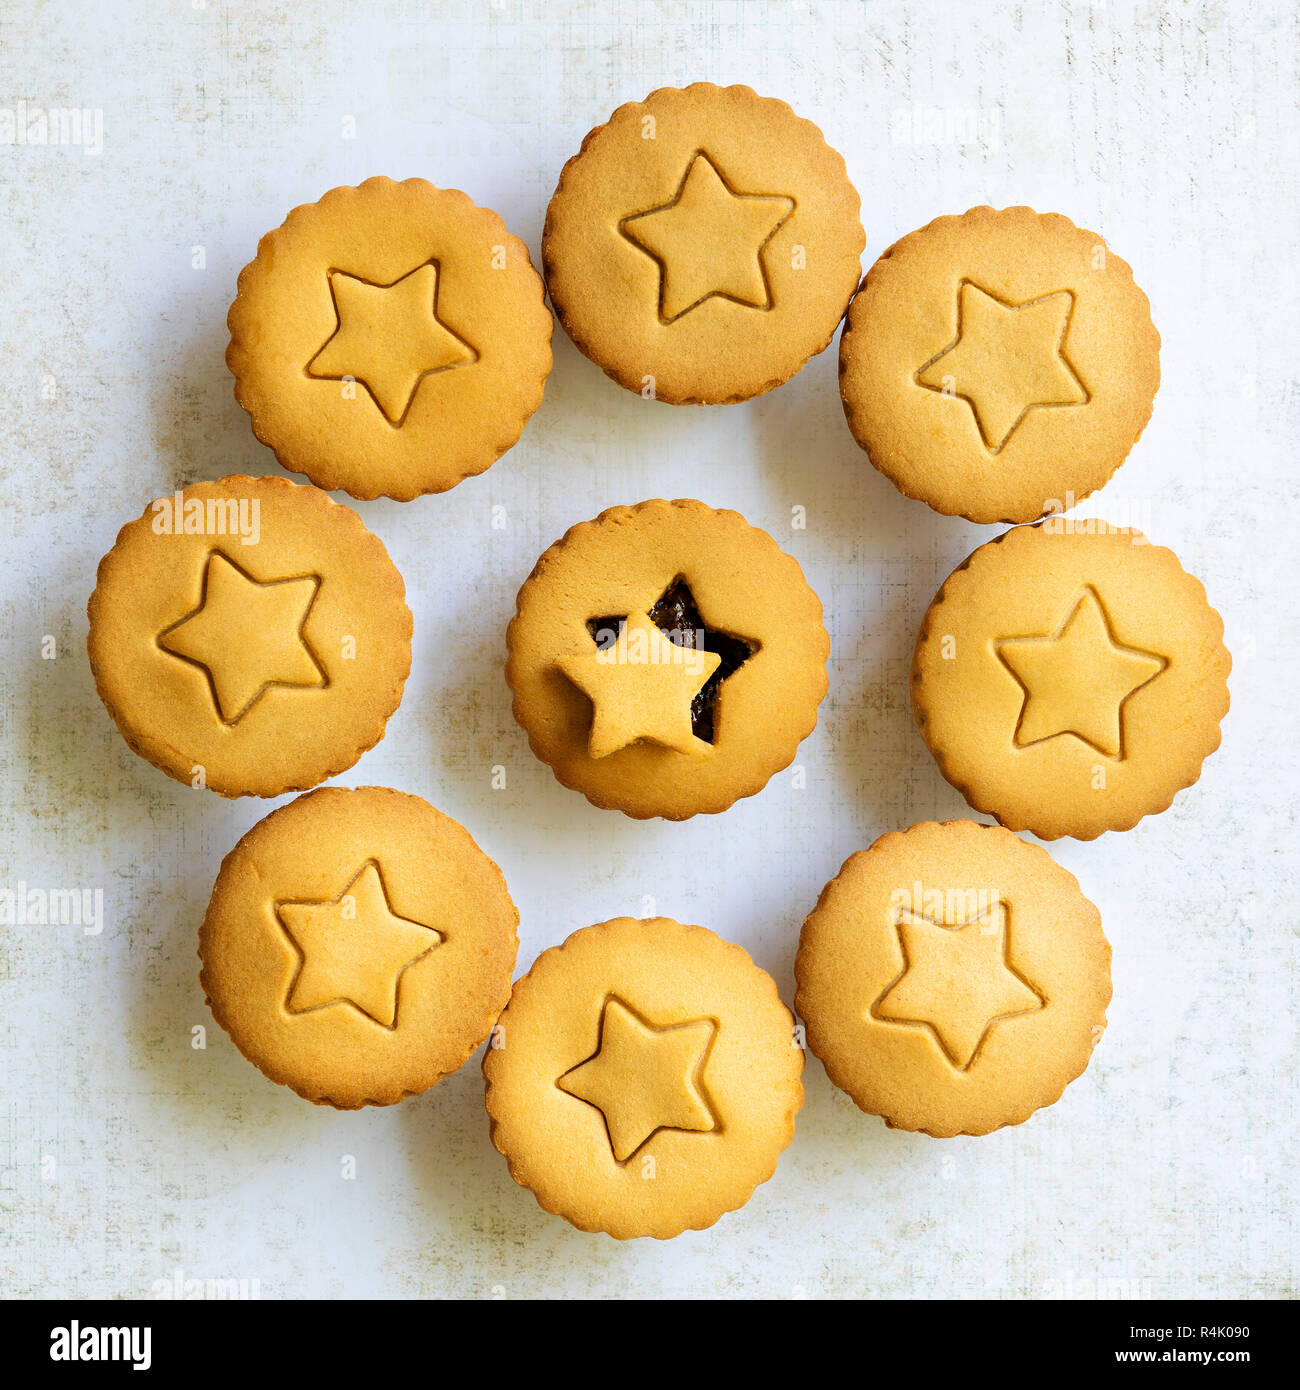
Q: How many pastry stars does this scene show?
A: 9